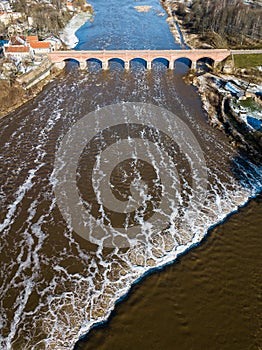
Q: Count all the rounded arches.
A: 7